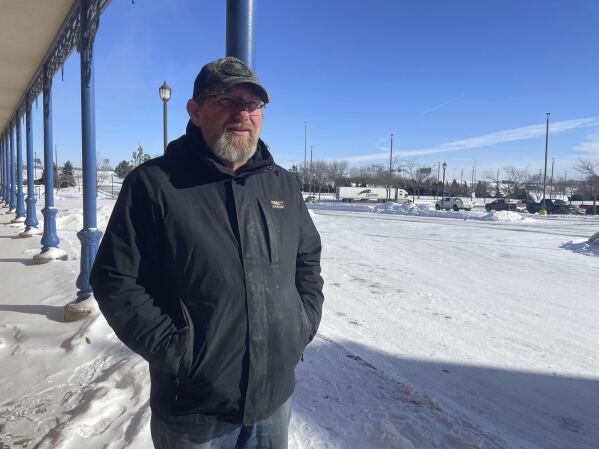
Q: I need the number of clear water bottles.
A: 0